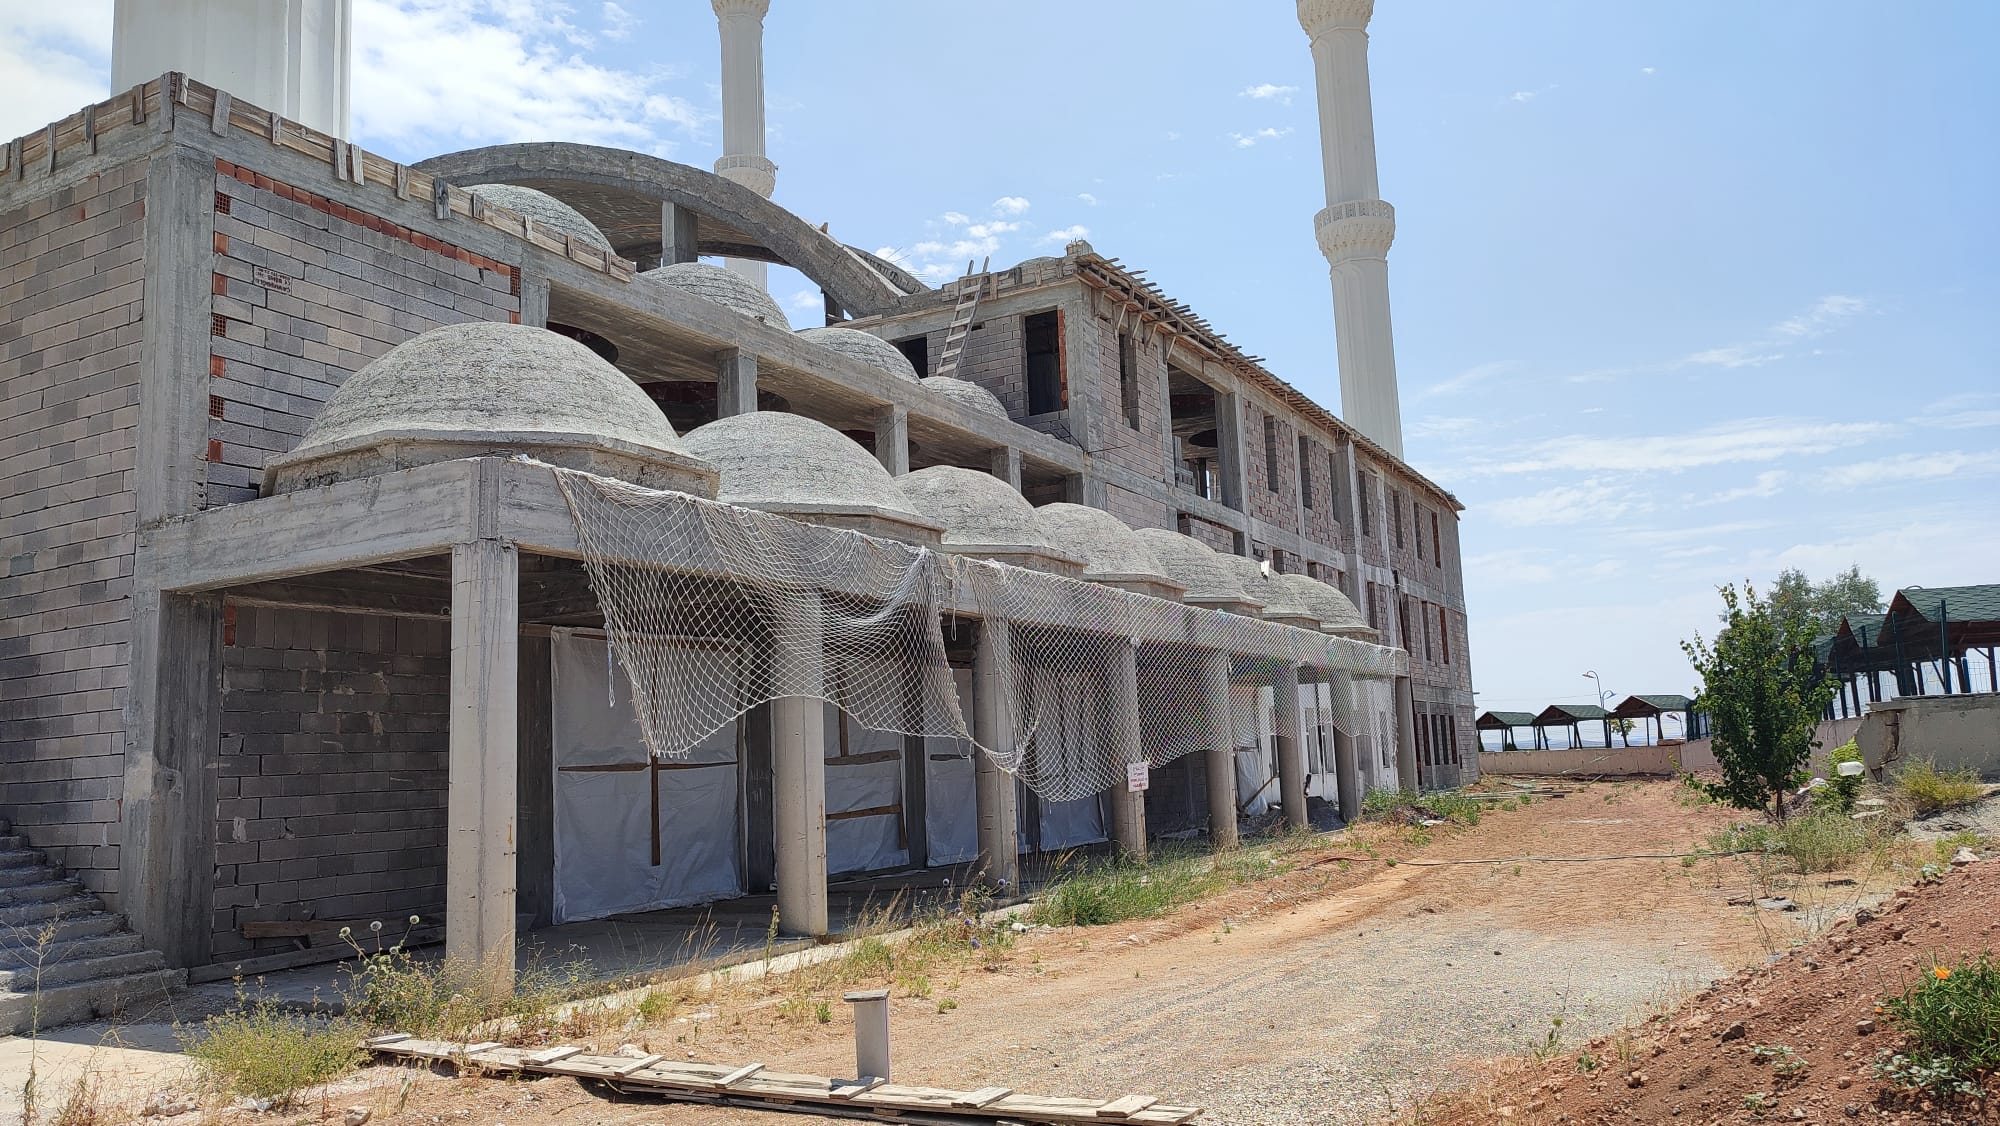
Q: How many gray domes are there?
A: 11